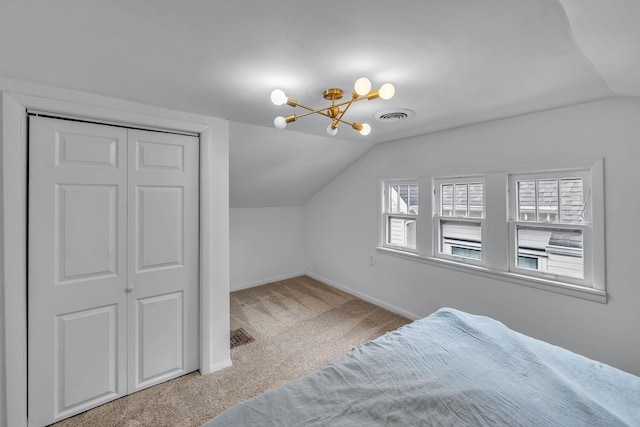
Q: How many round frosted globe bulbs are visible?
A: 6